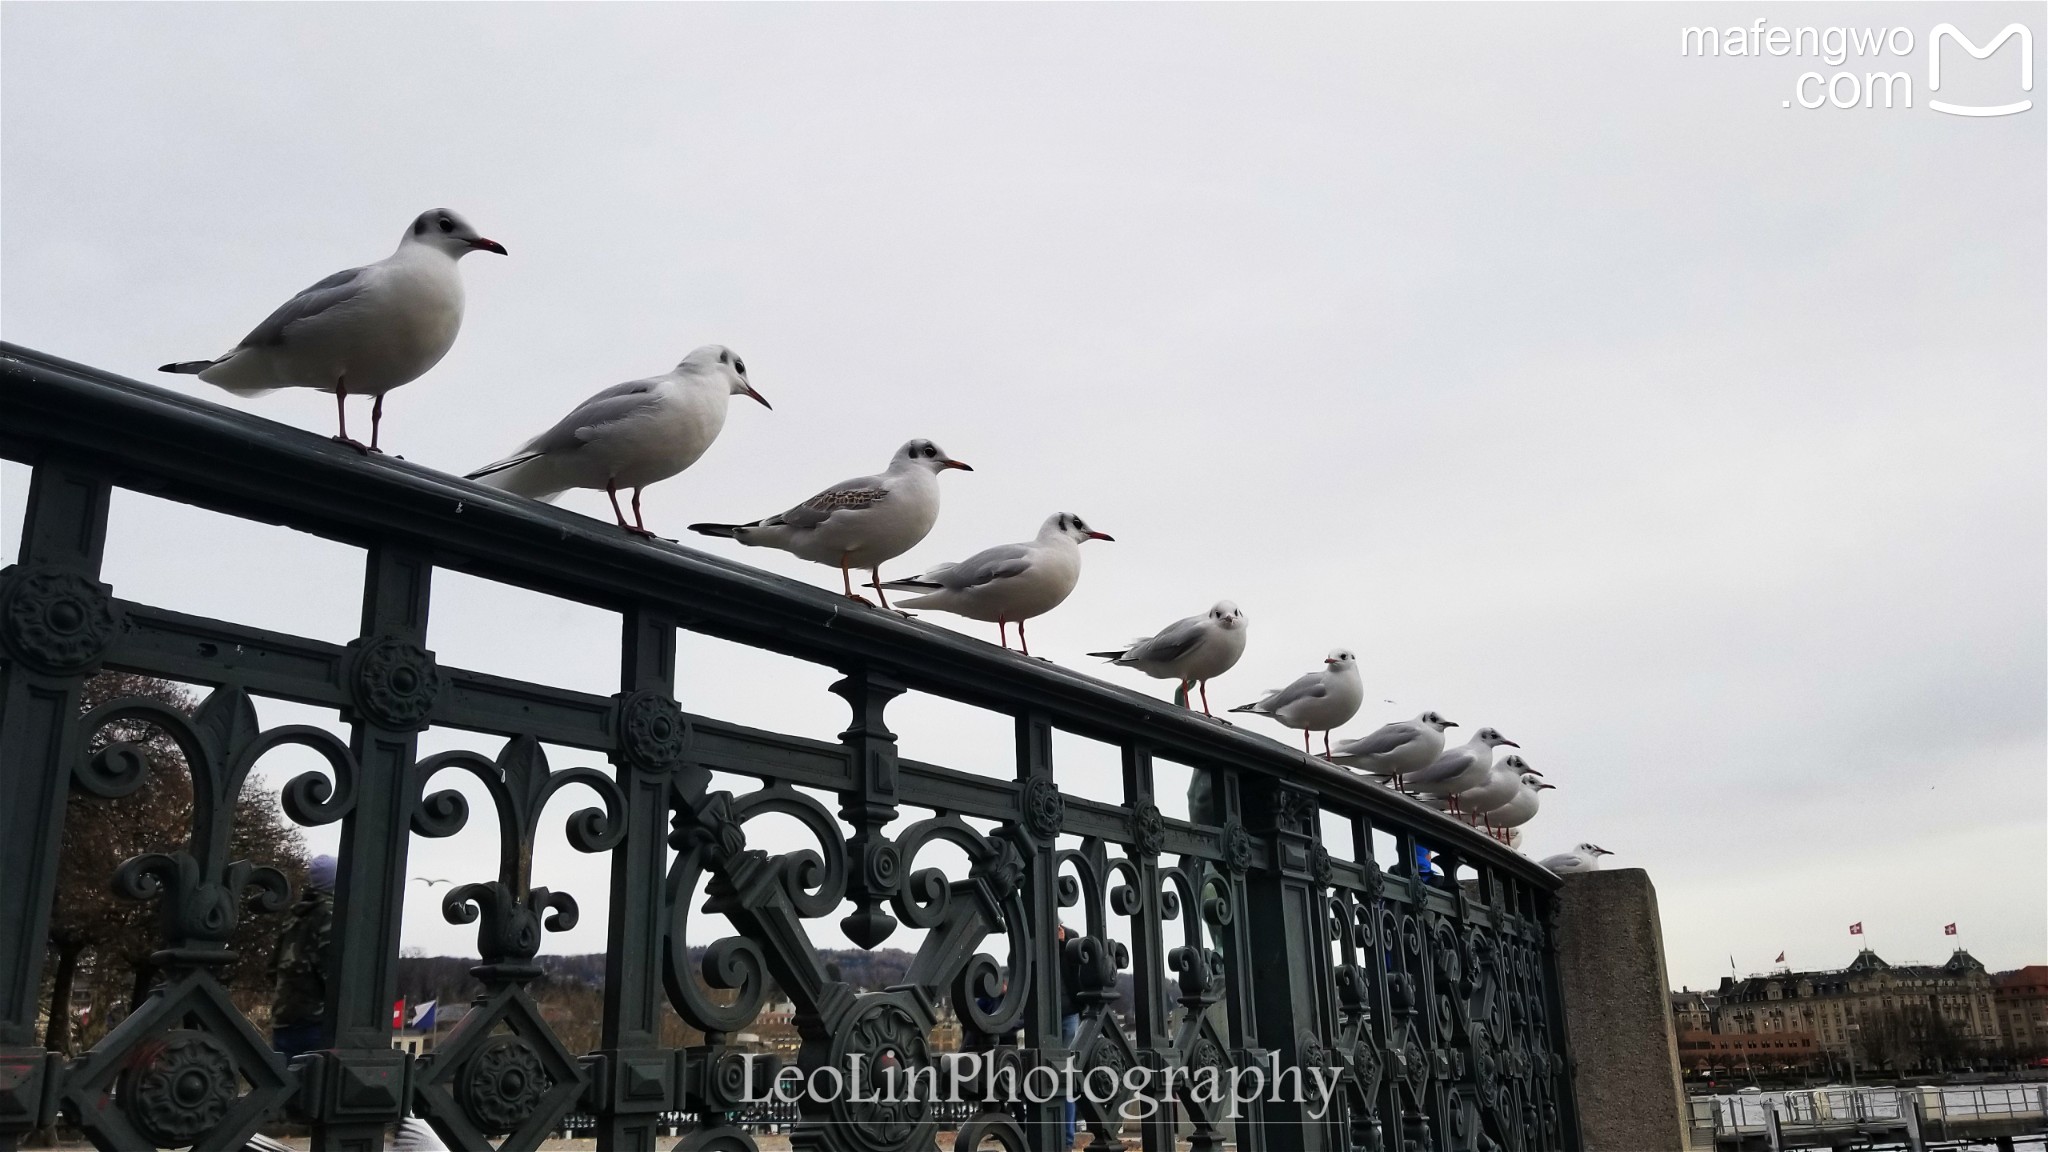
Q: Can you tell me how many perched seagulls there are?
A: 11